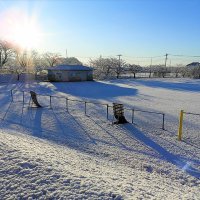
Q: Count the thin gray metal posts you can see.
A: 8